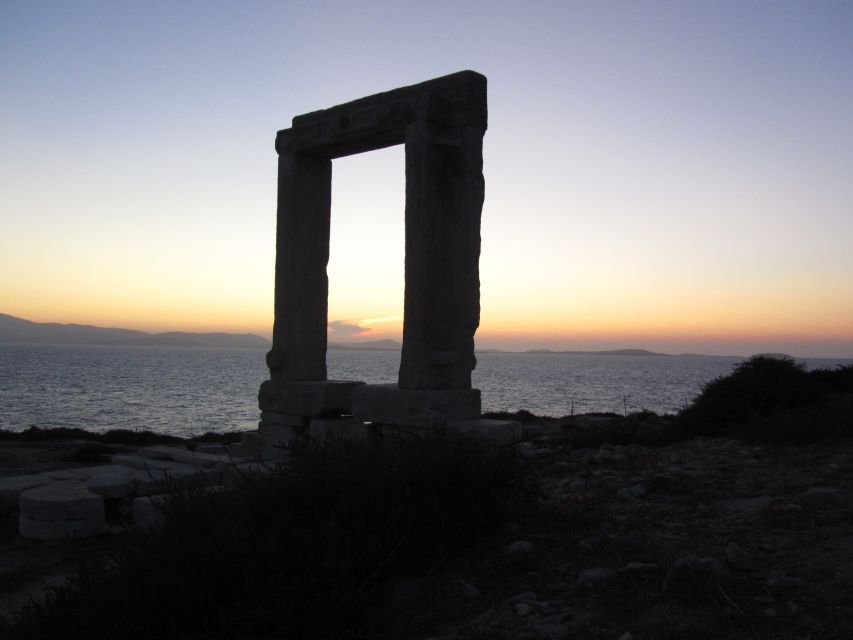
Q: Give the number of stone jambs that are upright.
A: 2